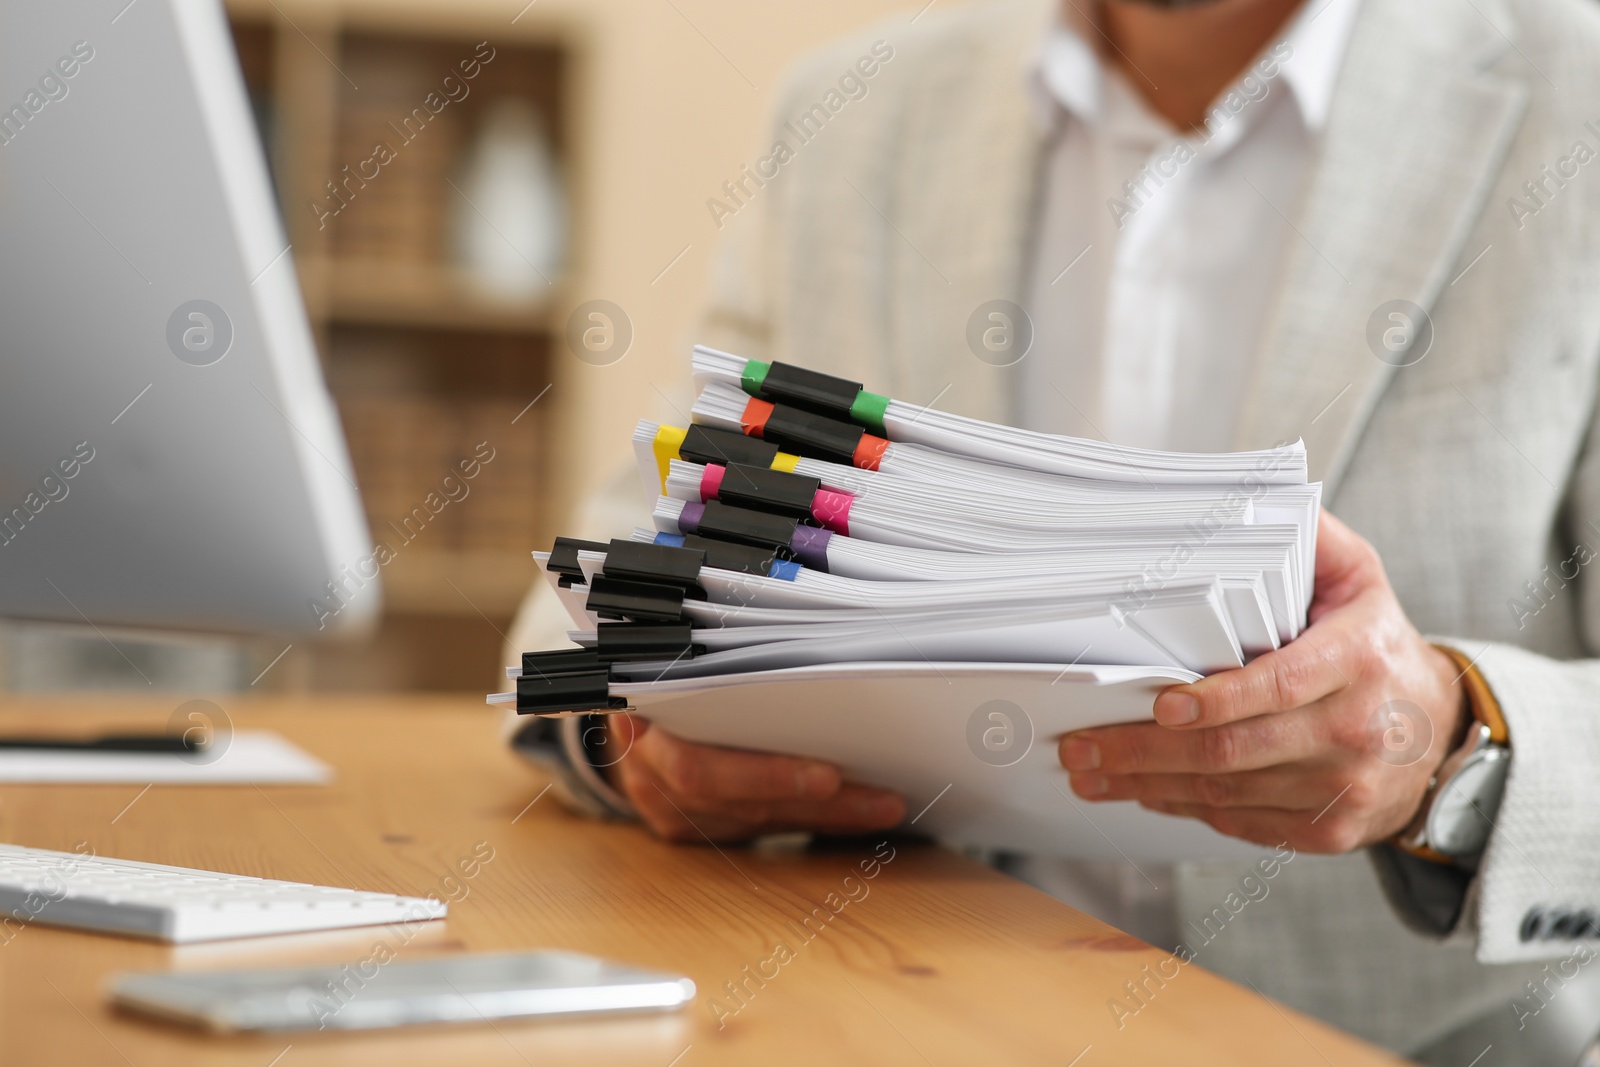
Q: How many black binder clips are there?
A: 12